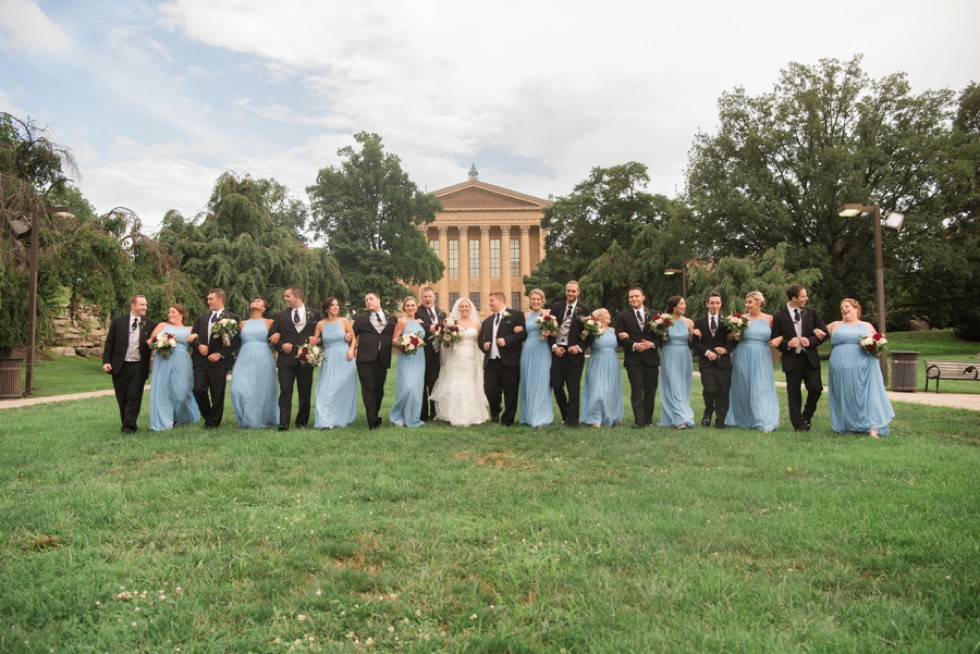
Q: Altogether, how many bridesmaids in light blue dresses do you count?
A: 9